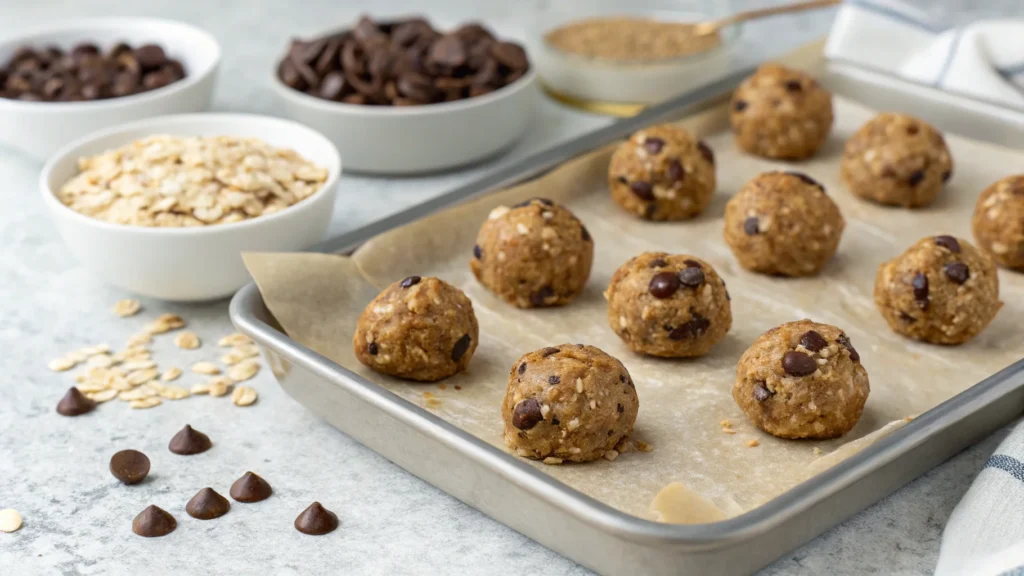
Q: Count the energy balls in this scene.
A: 11